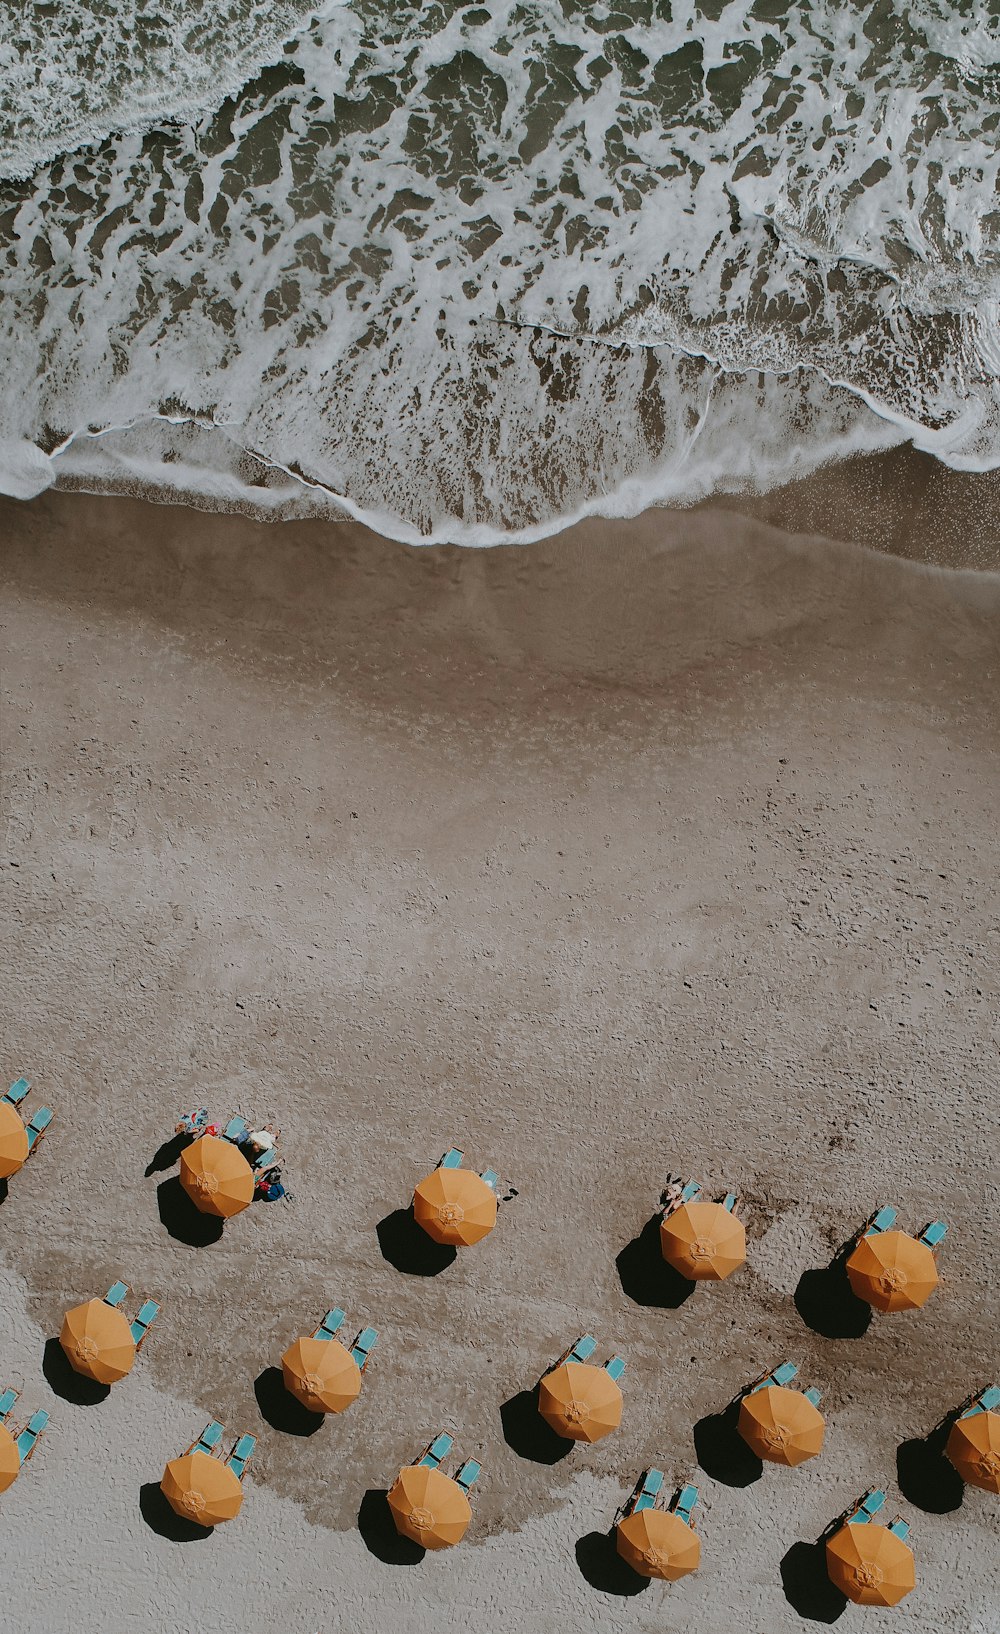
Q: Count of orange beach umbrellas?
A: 15